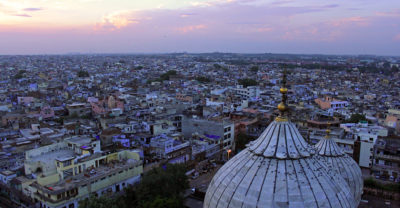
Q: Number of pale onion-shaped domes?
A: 2